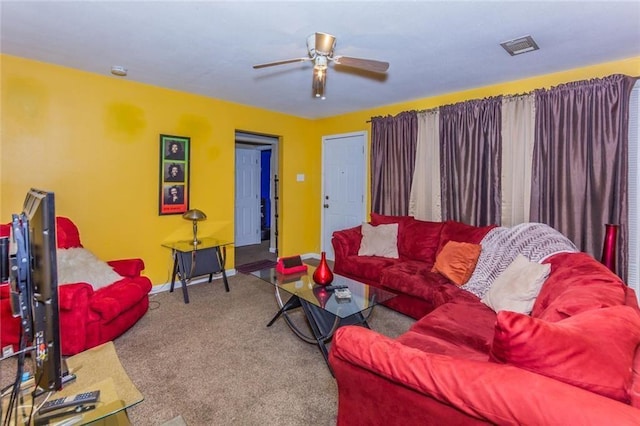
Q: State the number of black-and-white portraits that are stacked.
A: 3